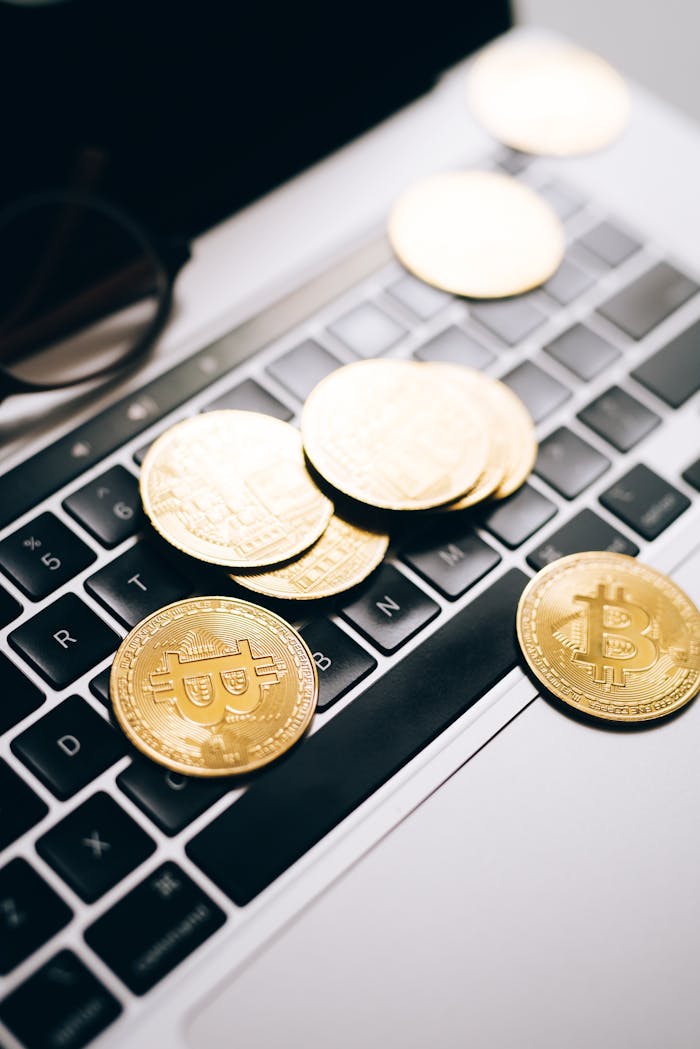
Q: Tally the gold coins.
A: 9